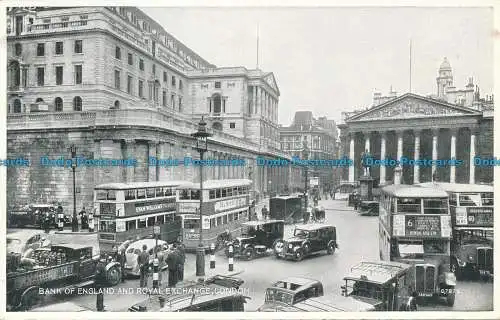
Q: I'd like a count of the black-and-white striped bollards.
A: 5